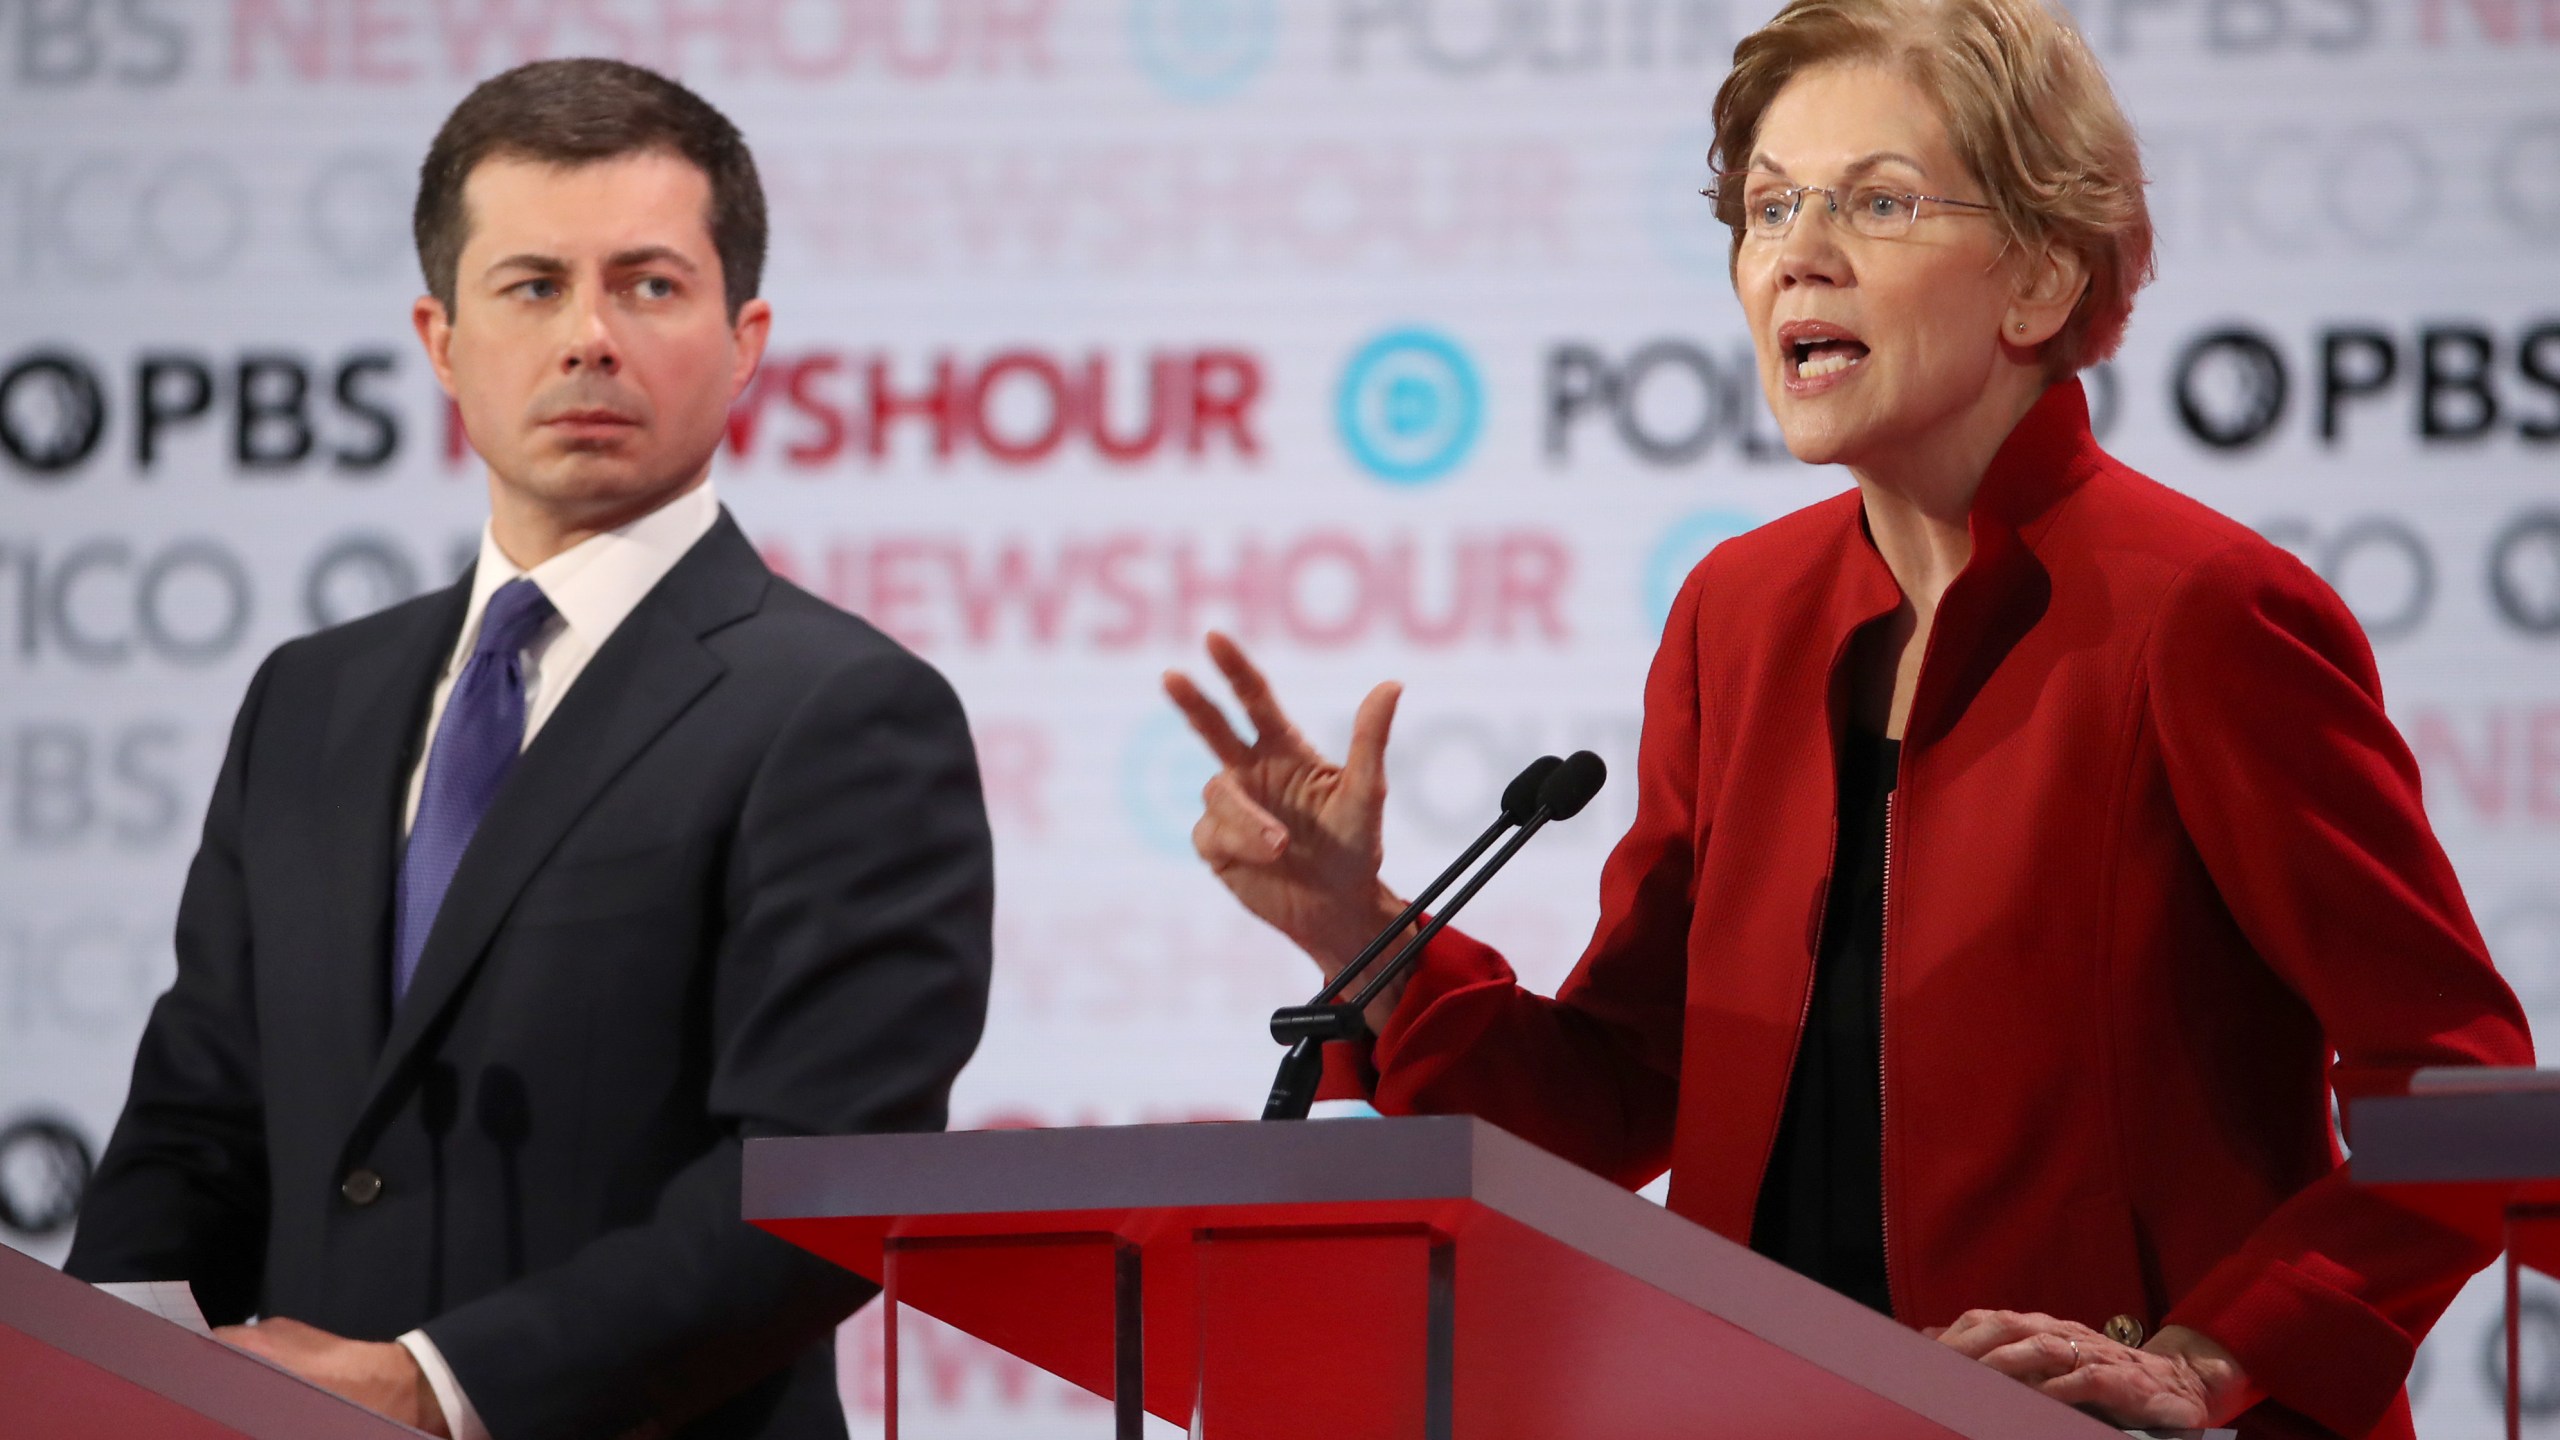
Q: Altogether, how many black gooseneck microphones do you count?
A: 2